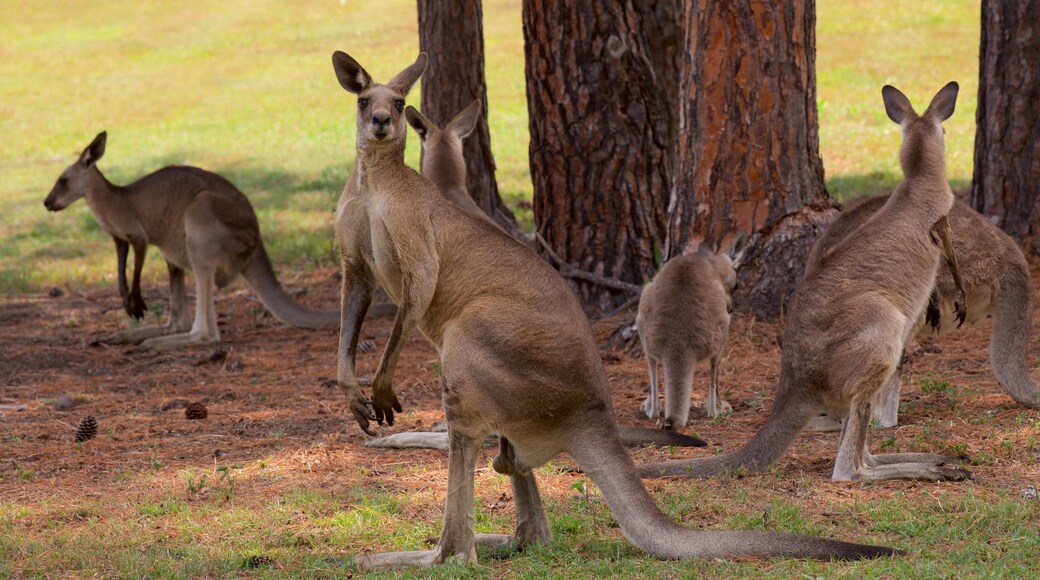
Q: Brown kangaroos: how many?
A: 6